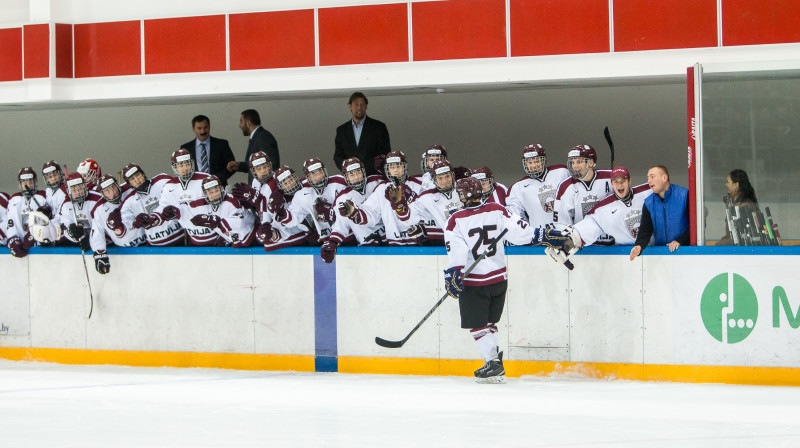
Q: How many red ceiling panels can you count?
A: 11